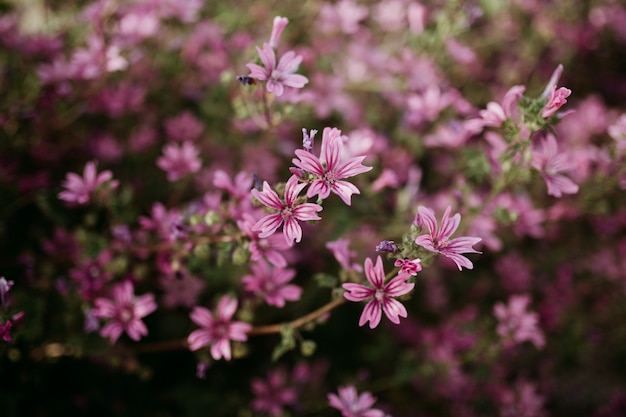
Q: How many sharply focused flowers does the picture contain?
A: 4